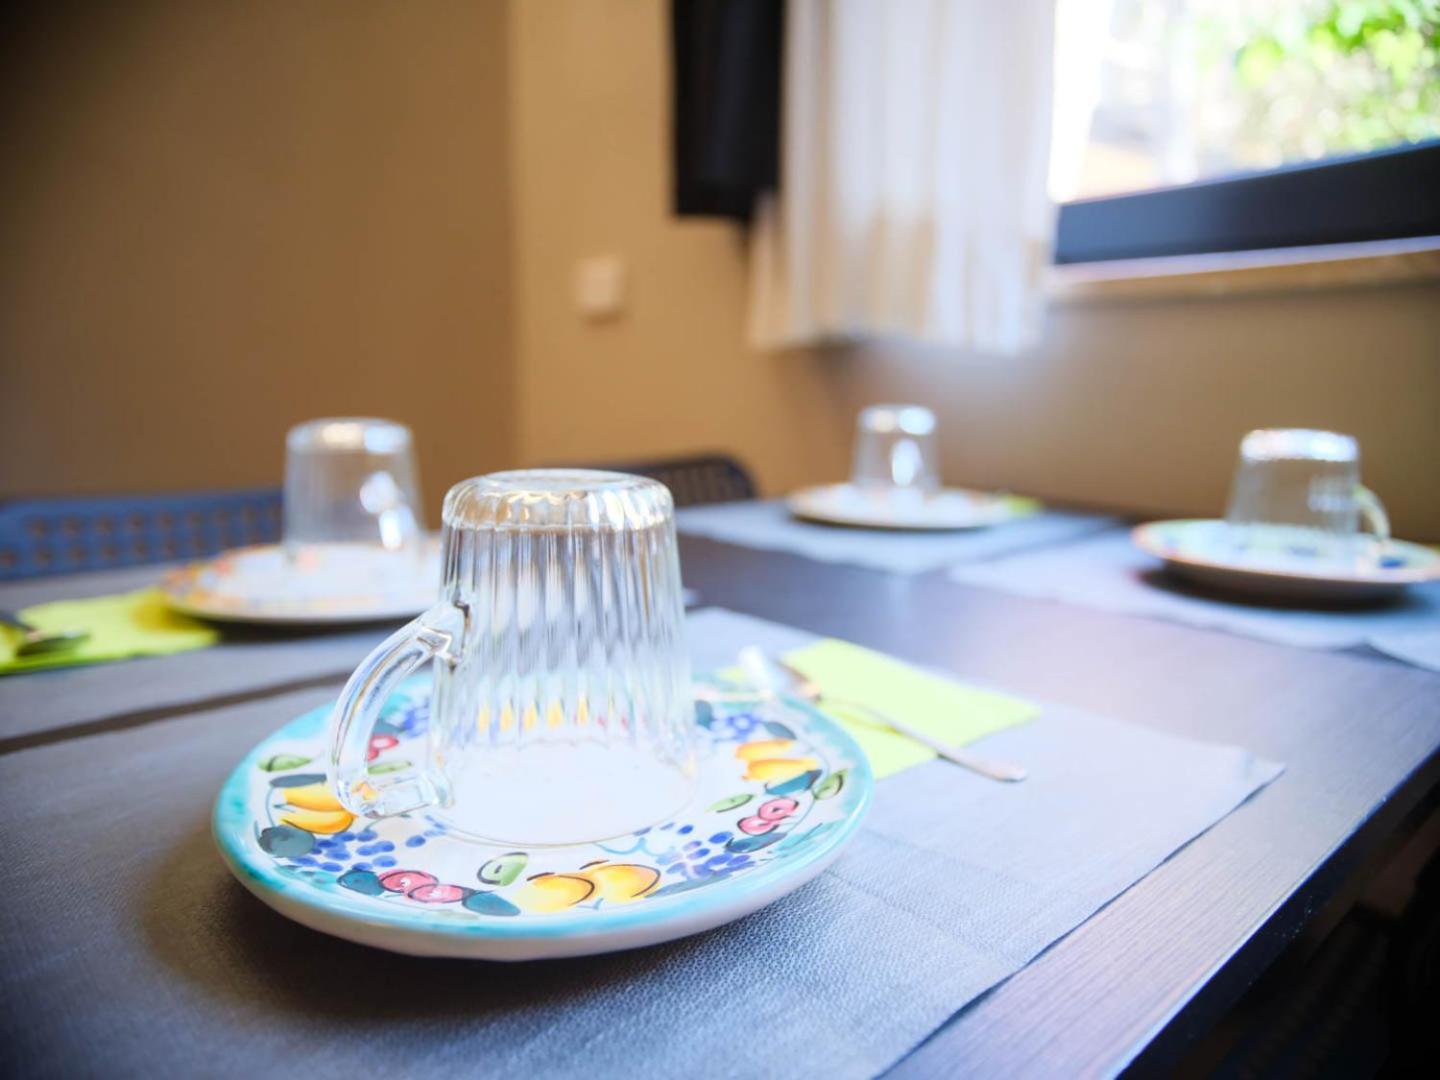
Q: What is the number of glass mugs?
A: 4